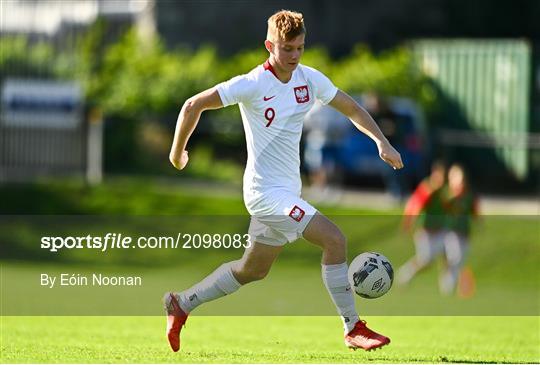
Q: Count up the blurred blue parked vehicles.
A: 1